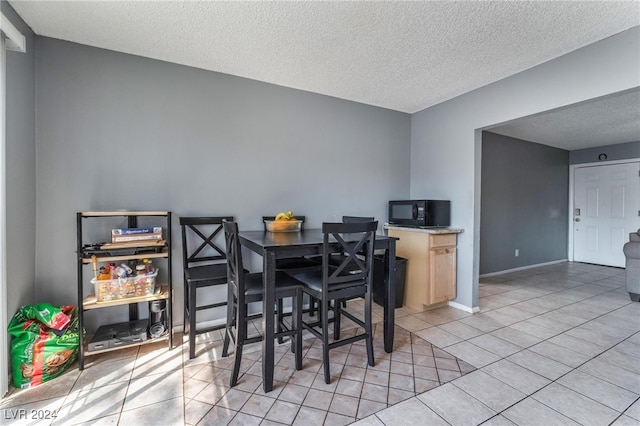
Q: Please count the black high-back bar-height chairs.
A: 5